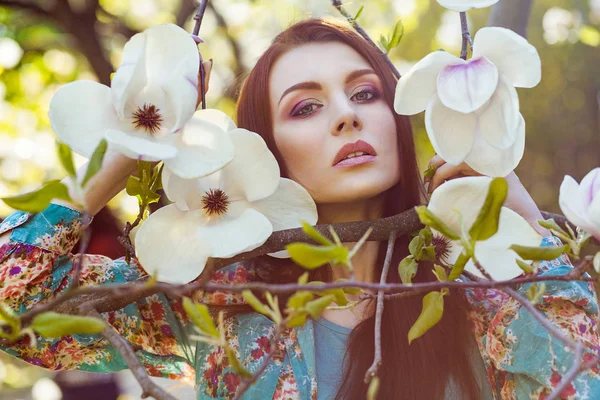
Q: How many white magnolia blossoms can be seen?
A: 6